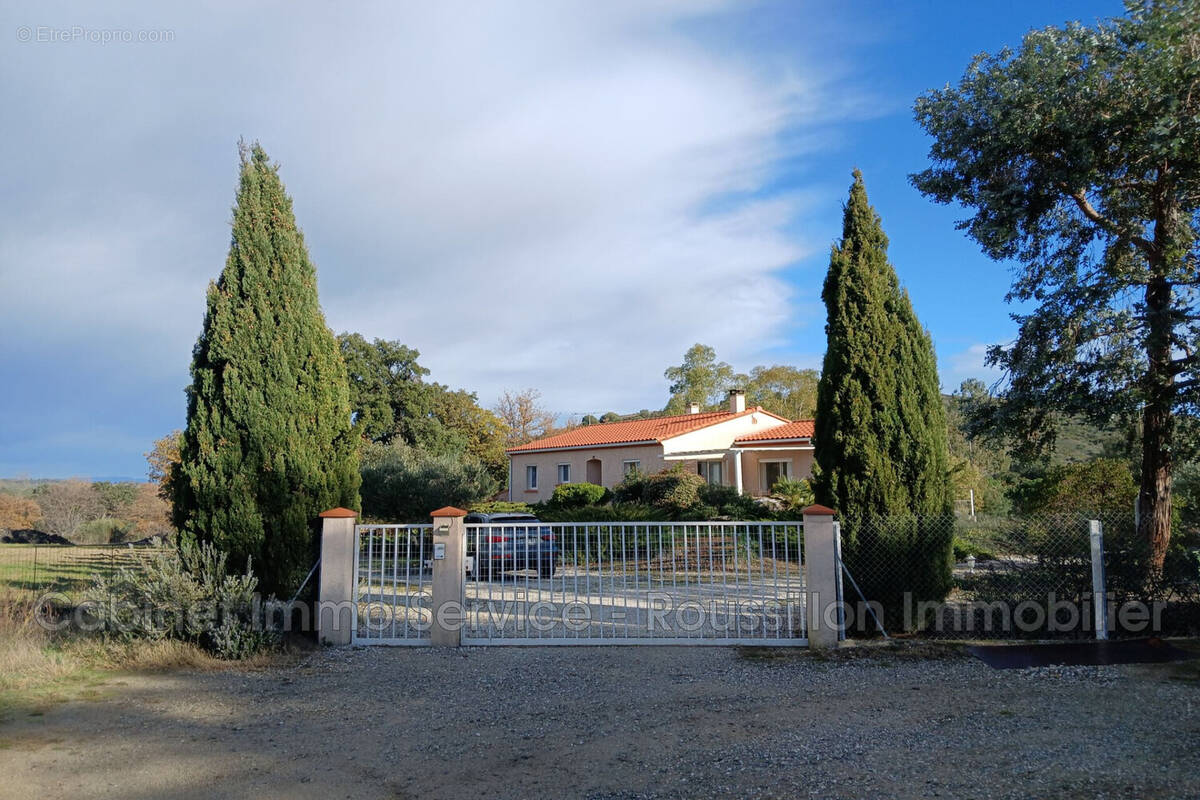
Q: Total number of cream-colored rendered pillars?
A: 3